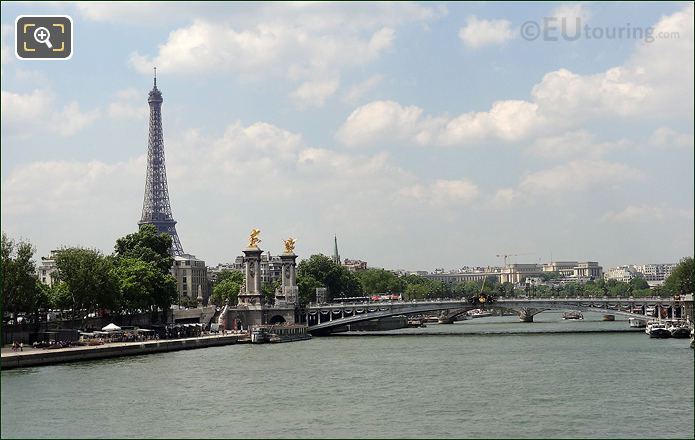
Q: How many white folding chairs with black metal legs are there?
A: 0